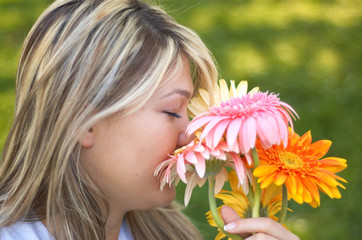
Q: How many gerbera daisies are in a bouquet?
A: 5